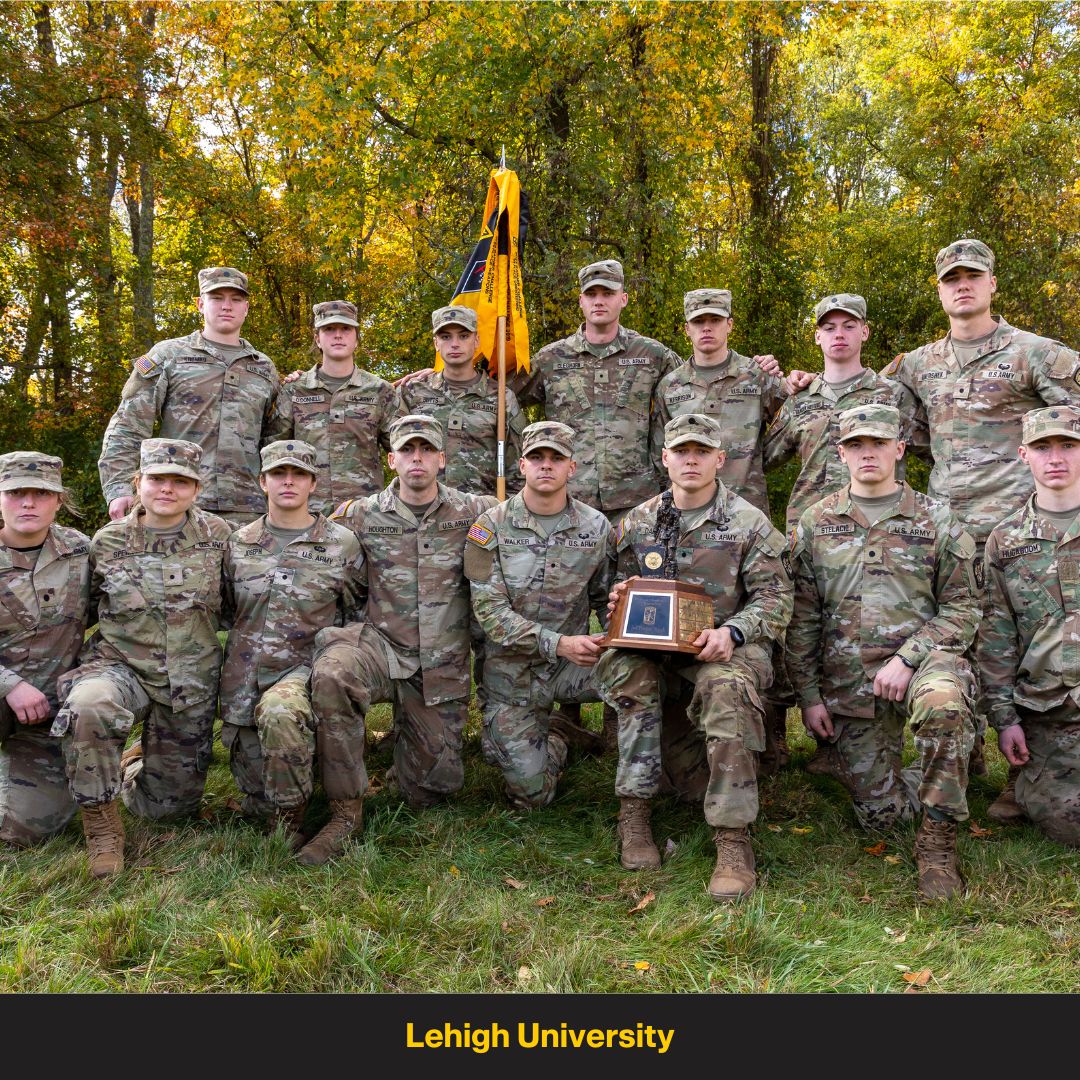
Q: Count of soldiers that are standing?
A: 7